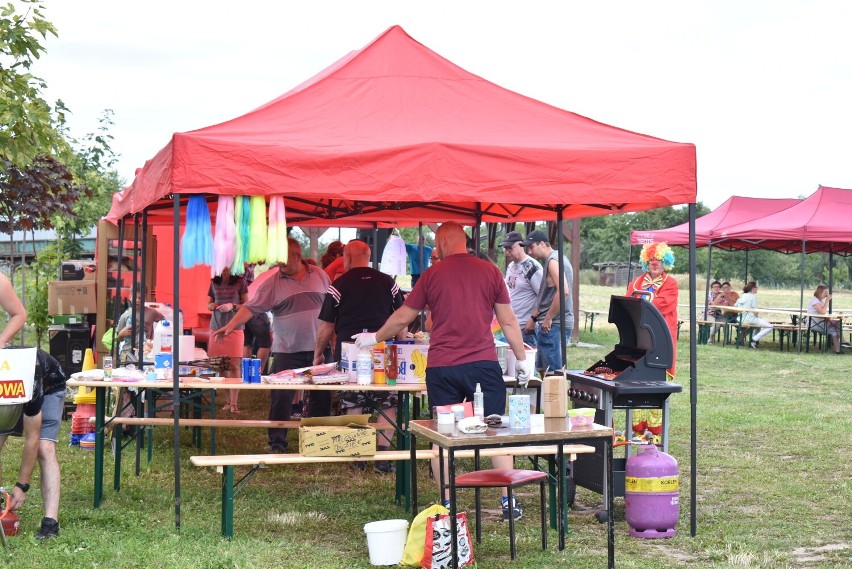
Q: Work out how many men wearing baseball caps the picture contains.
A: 2